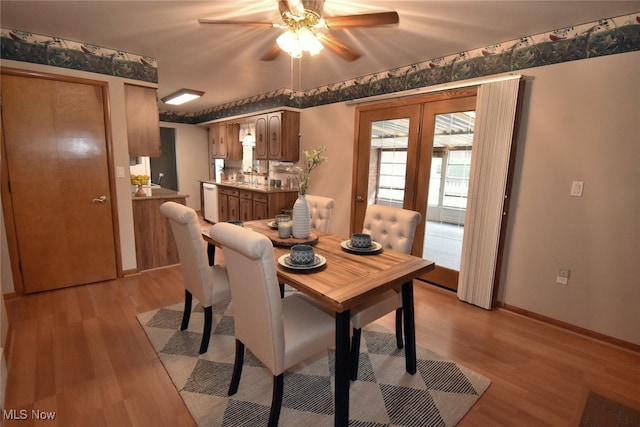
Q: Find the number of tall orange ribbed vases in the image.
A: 0